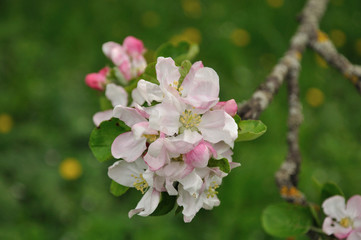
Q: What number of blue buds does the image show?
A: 0